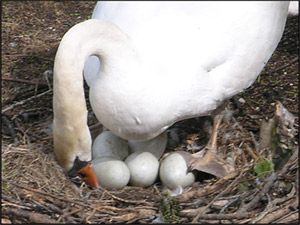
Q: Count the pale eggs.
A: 5